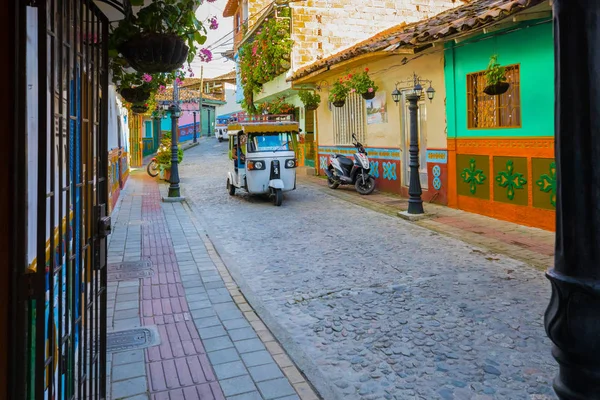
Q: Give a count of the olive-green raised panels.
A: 3